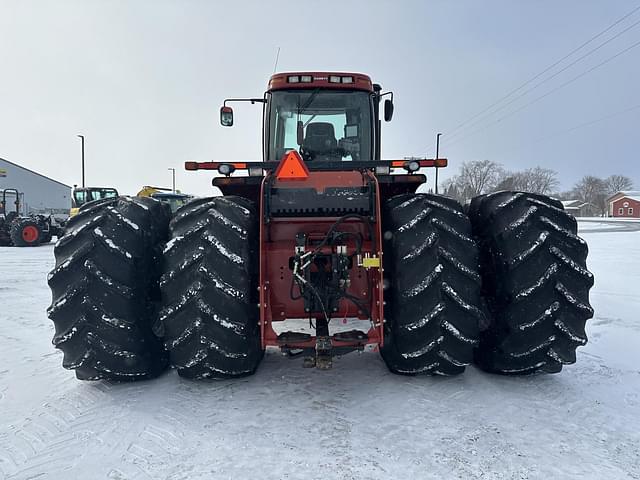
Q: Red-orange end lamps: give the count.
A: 2